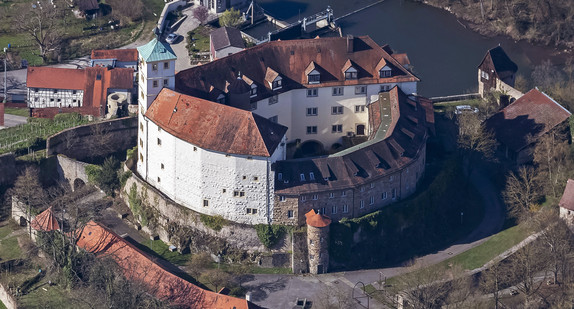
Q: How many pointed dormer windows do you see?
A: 6